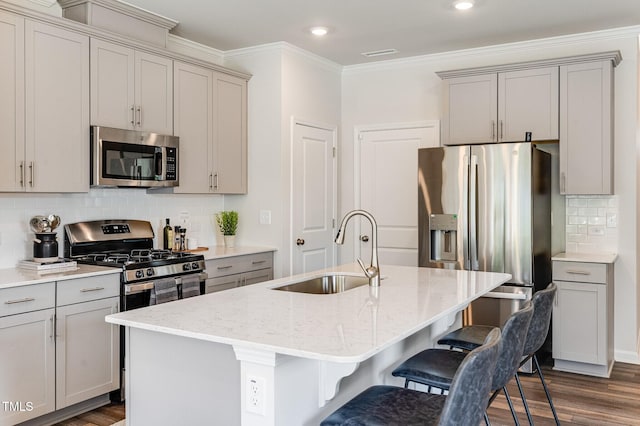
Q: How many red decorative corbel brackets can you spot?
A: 0